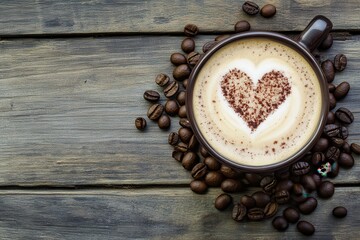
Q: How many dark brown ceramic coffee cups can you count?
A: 1